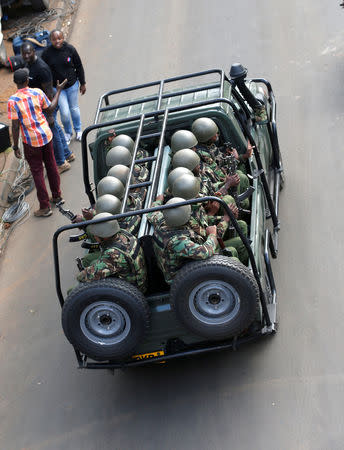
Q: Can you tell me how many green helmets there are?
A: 12